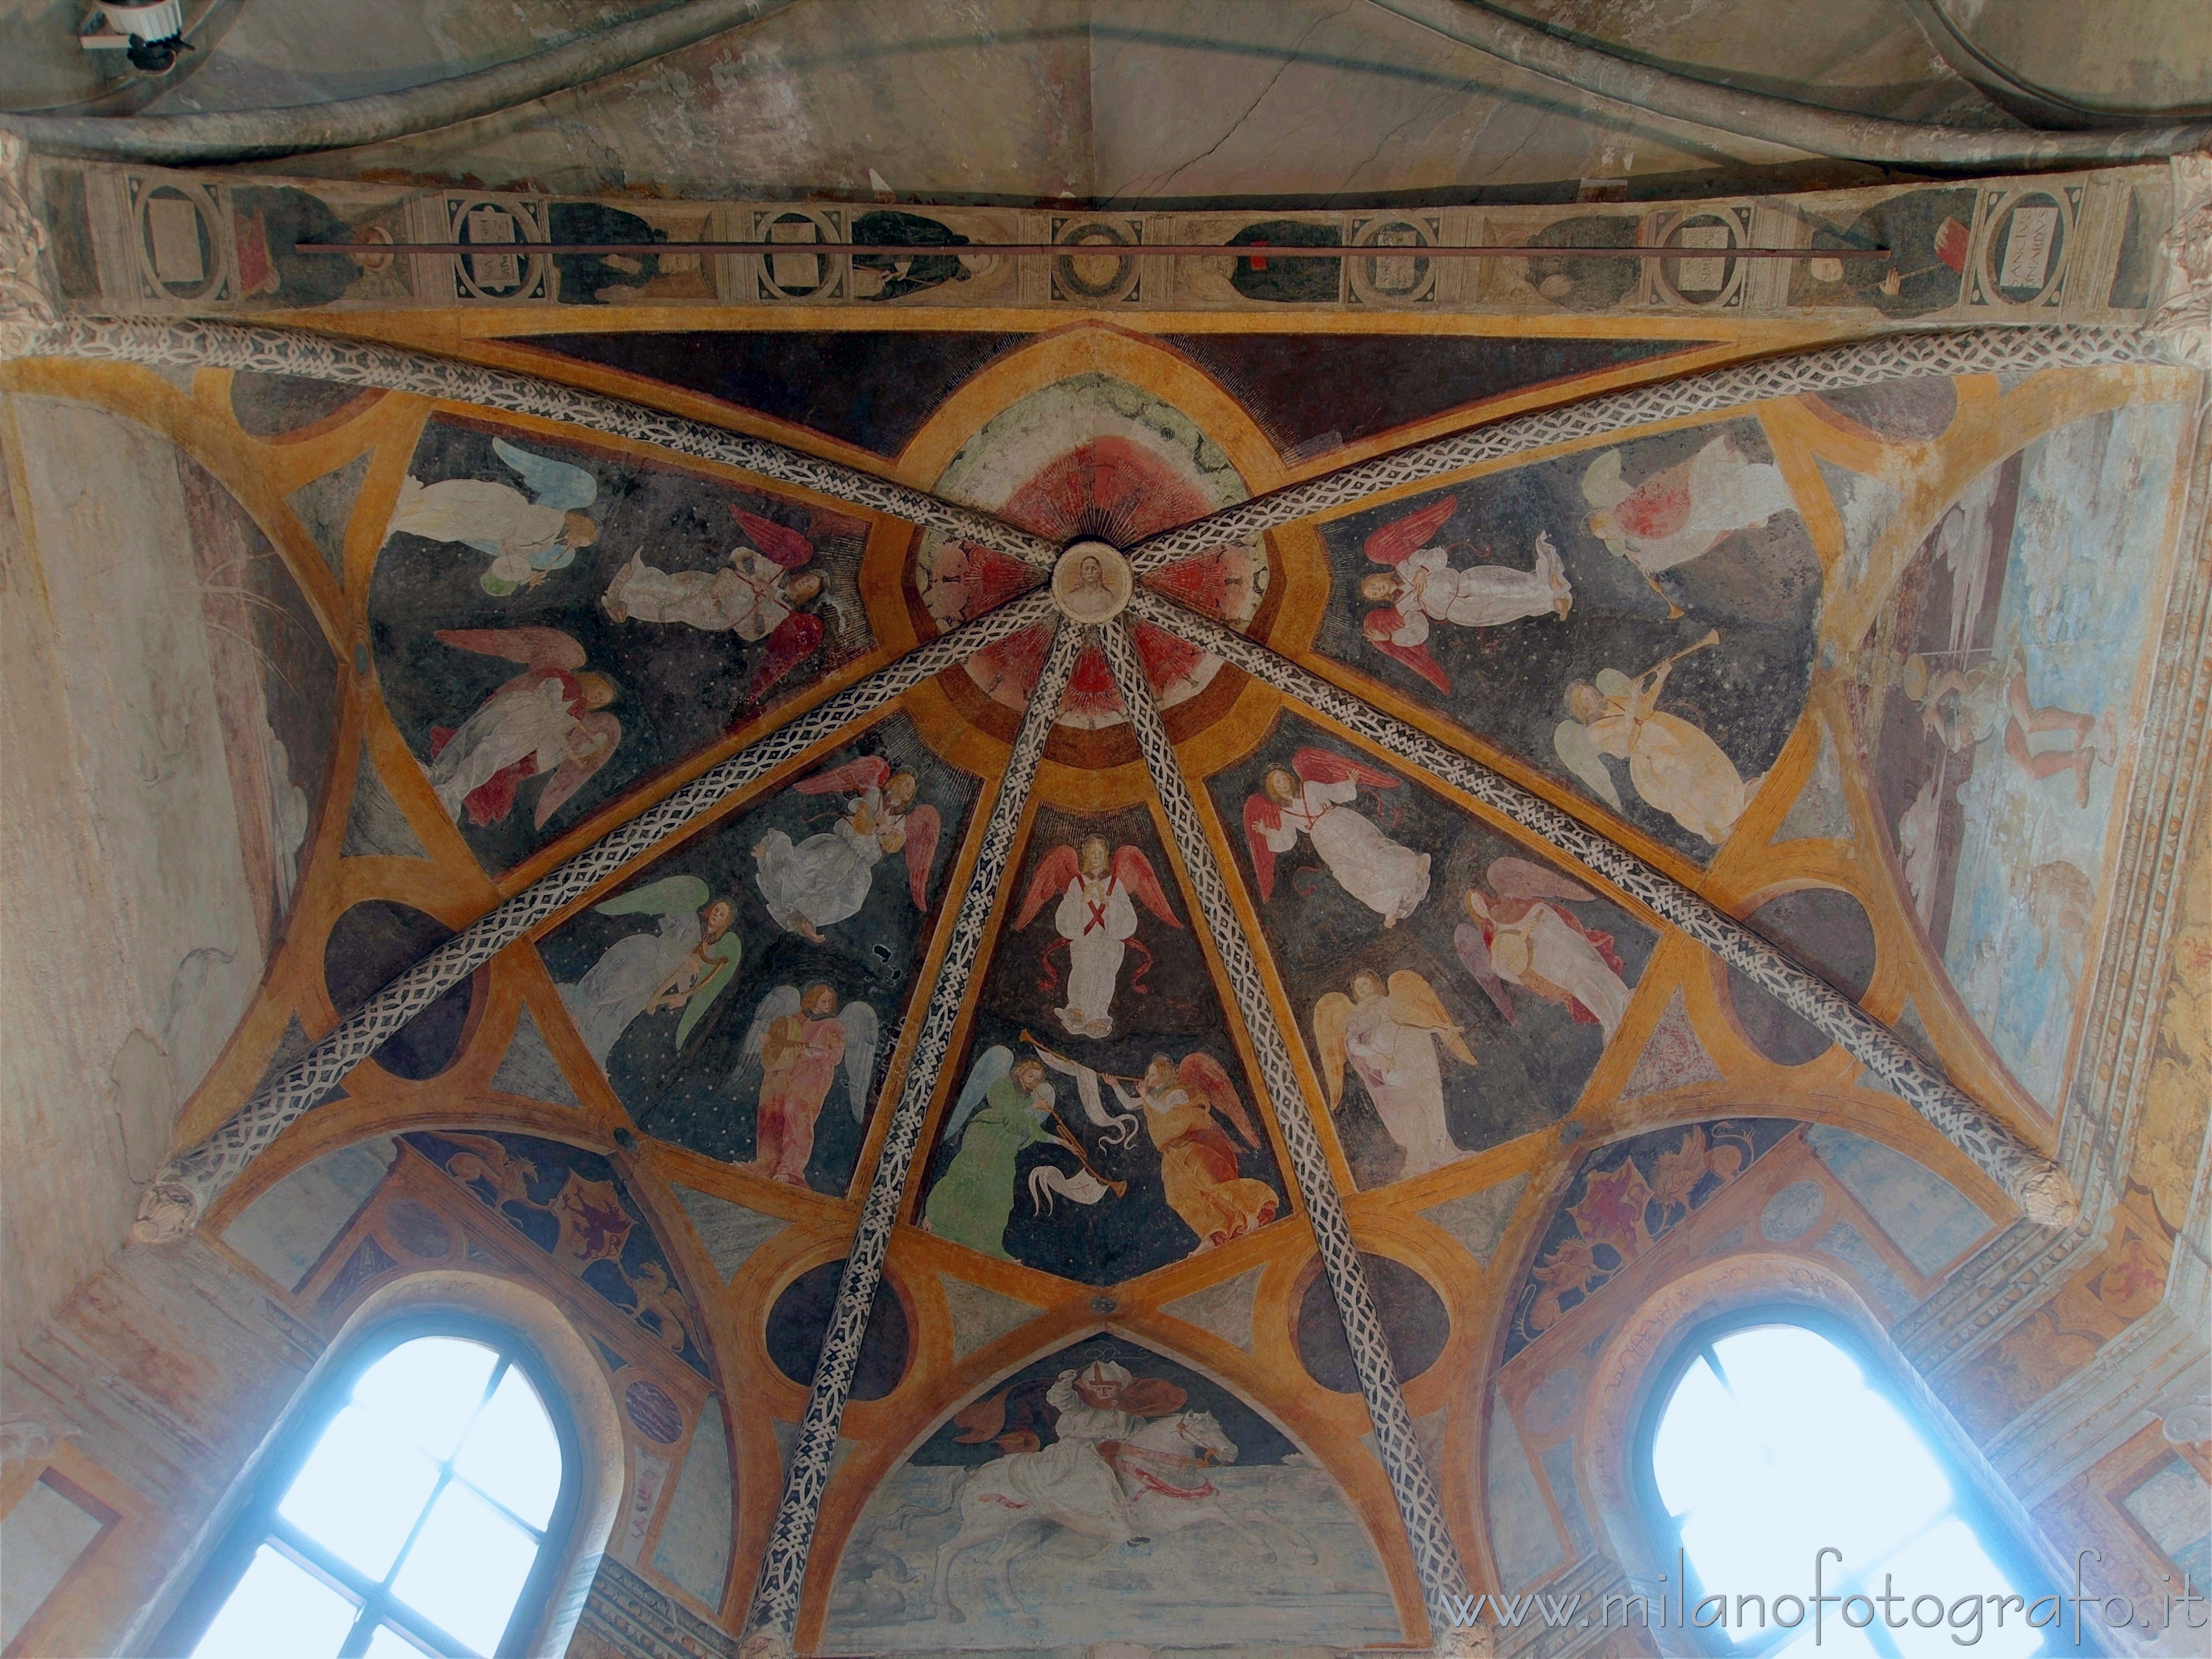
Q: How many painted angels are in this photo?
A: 15